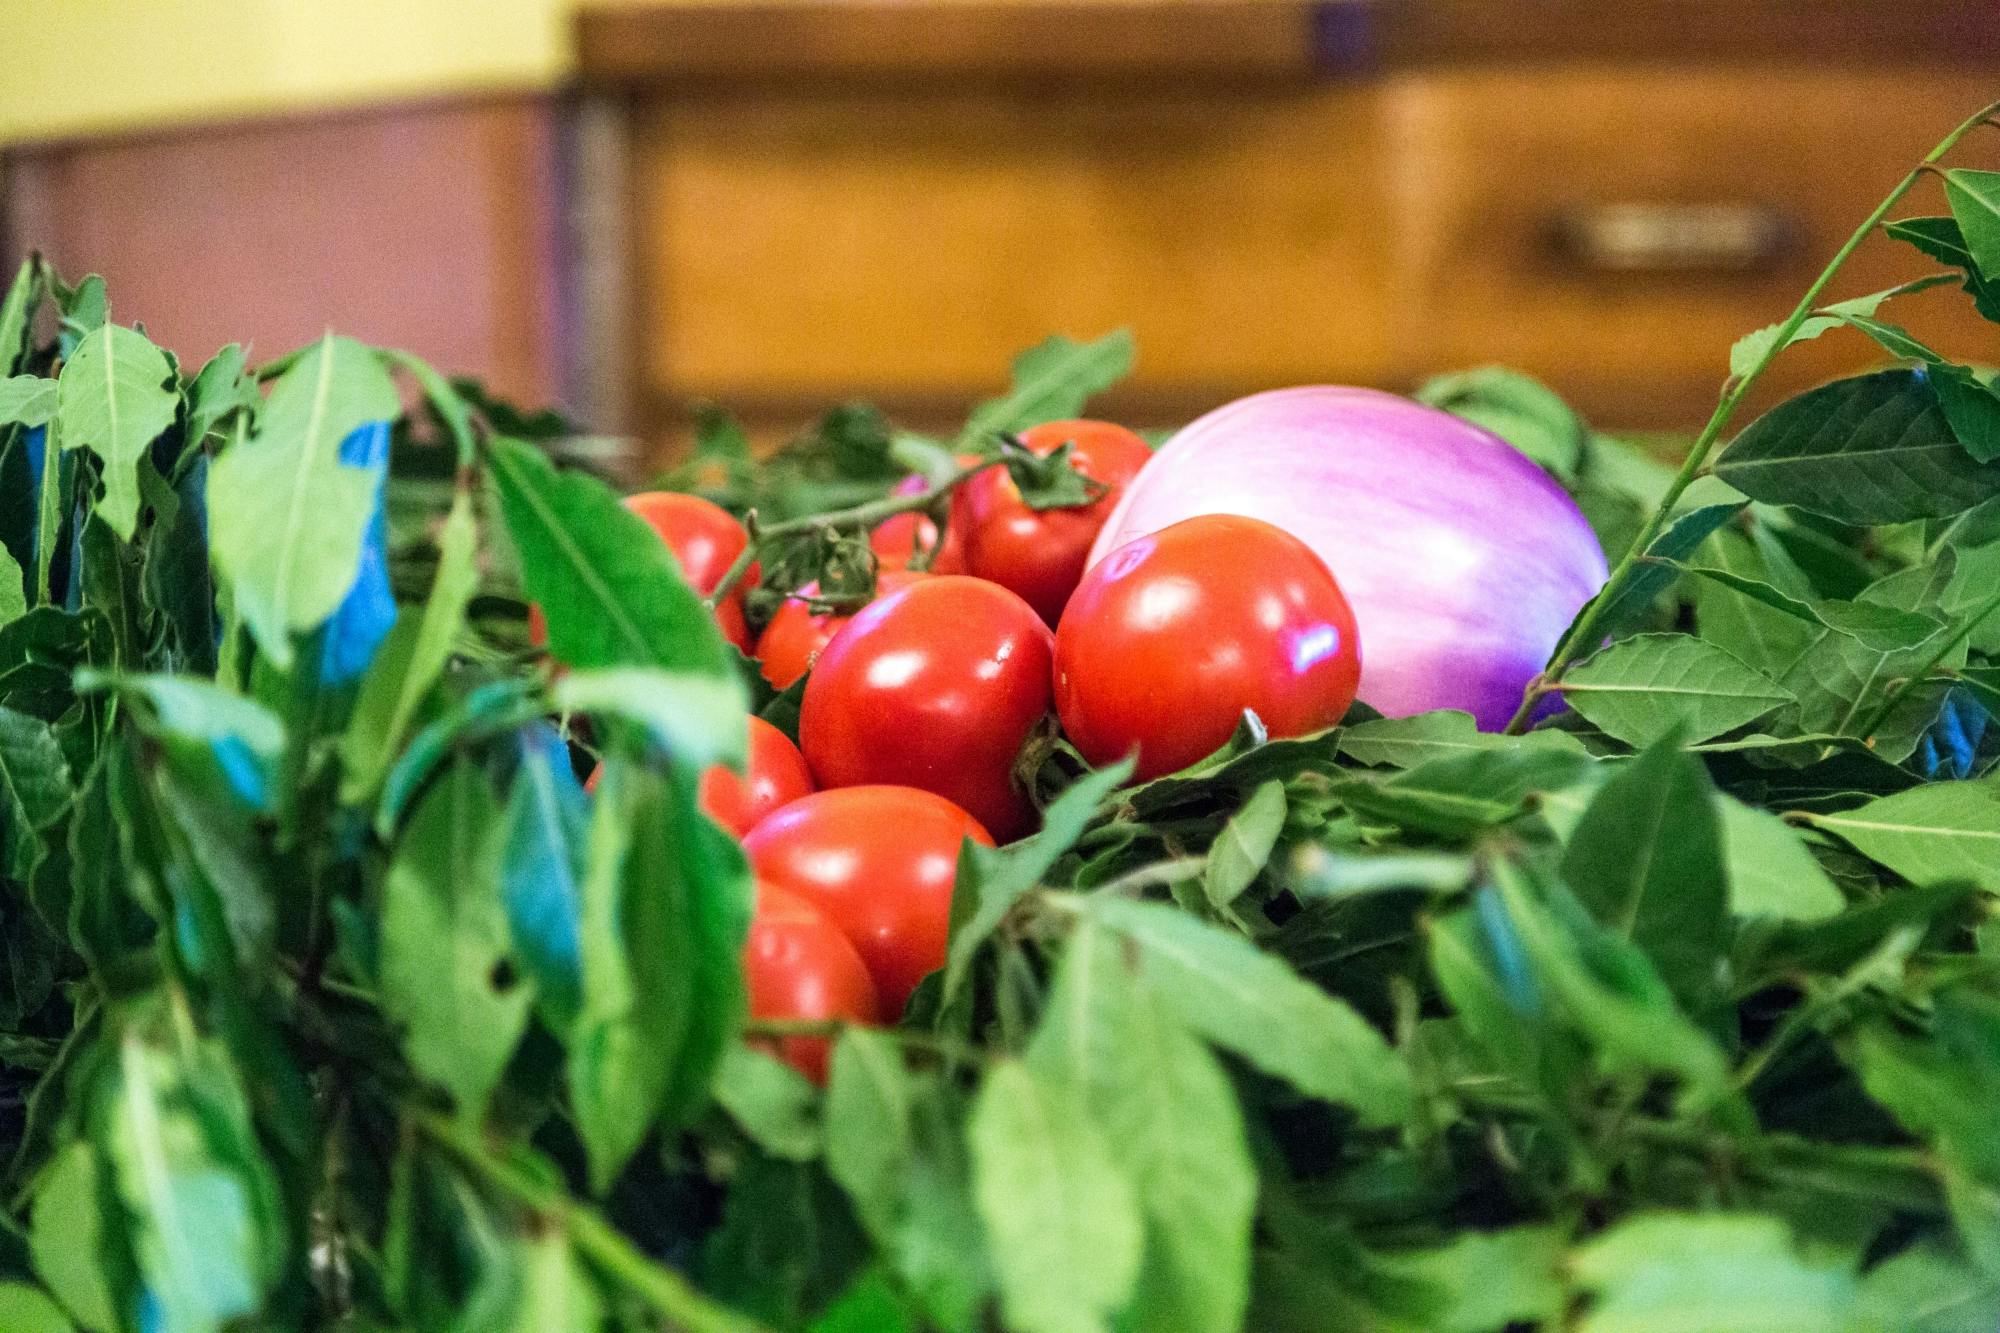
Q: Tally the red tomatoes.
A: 9